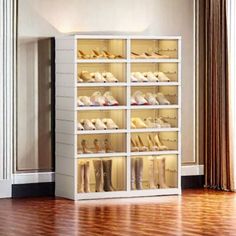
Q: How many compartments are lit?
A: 12